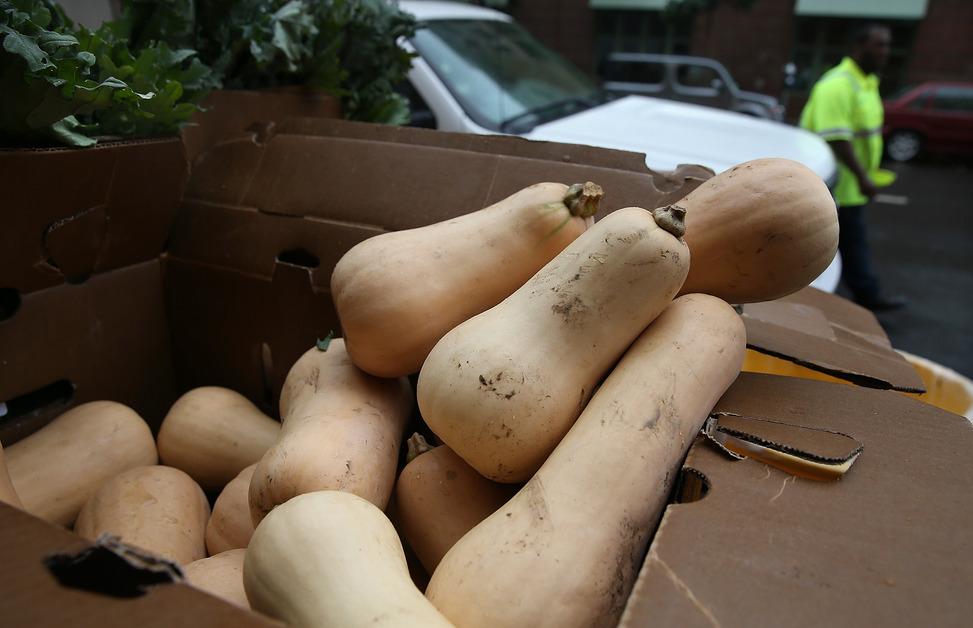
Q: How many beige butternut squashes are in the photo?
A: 13